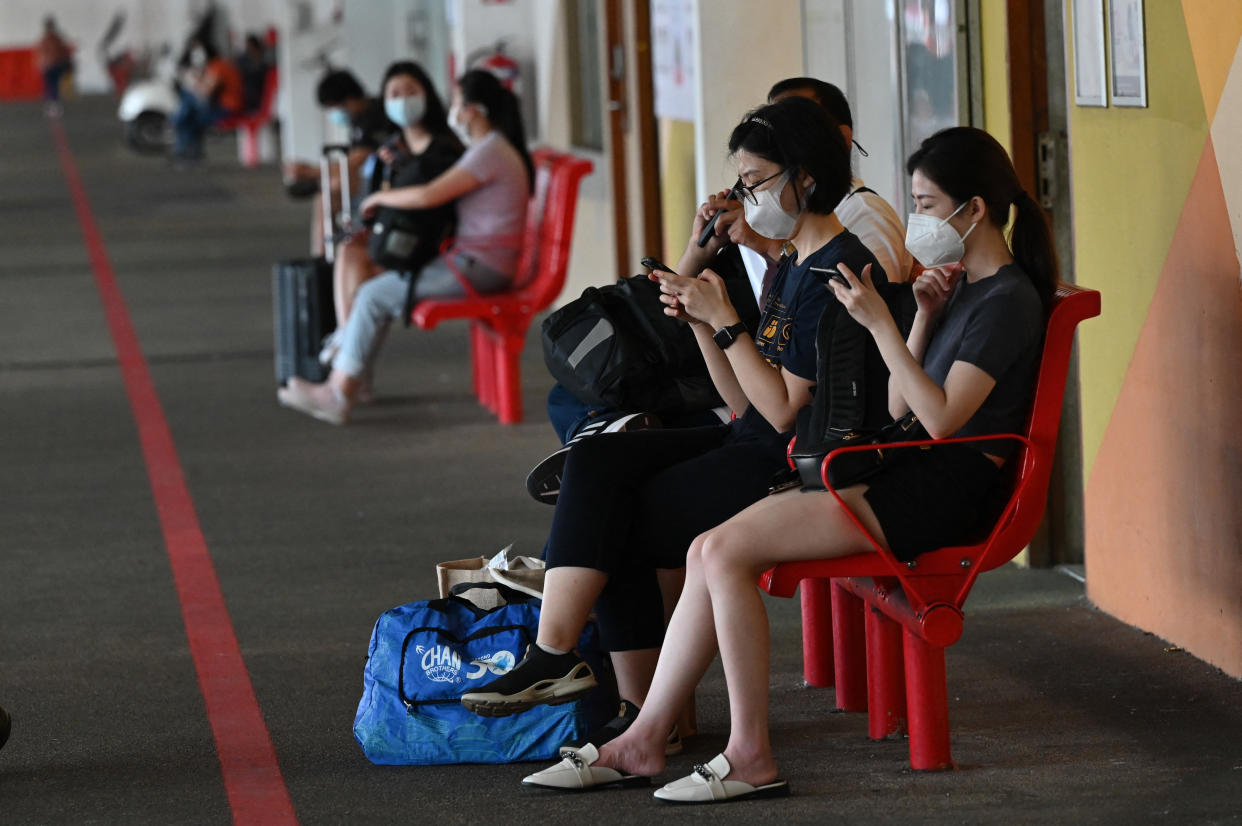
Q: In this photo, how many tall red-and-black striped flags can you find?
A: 0